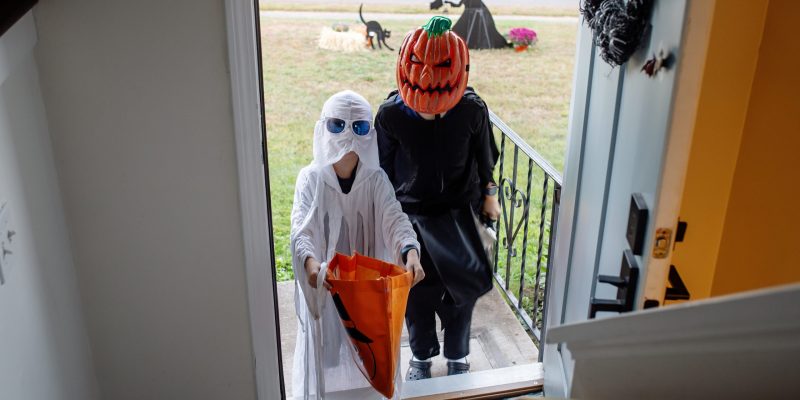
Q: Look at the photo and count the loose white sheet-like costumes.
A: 1